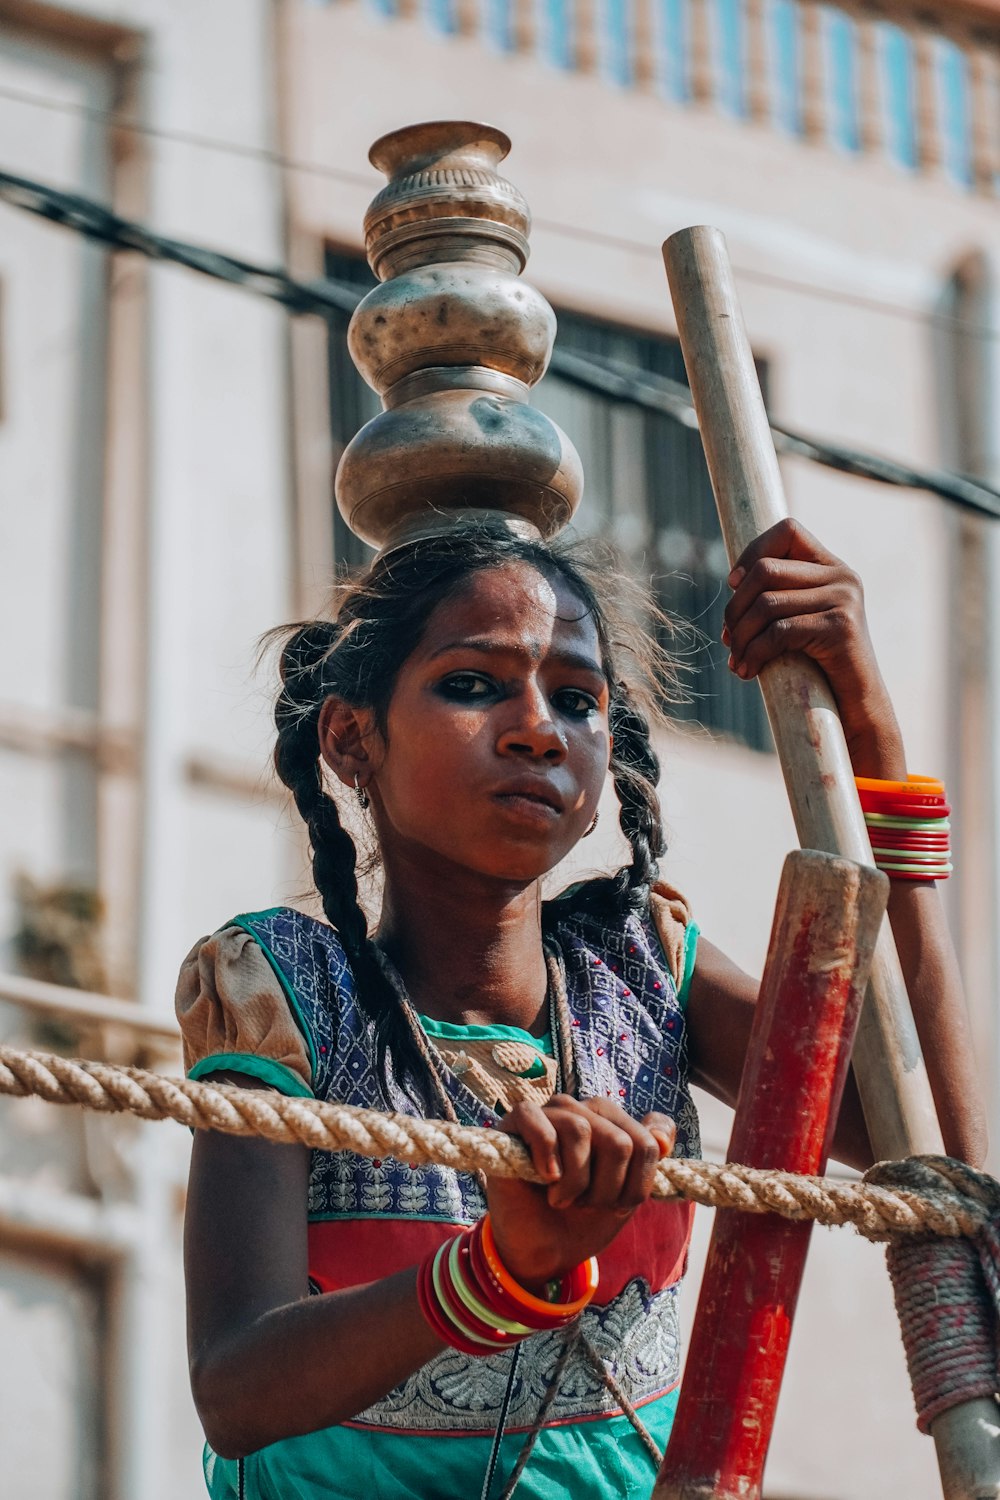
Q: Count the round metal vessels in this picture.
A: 3